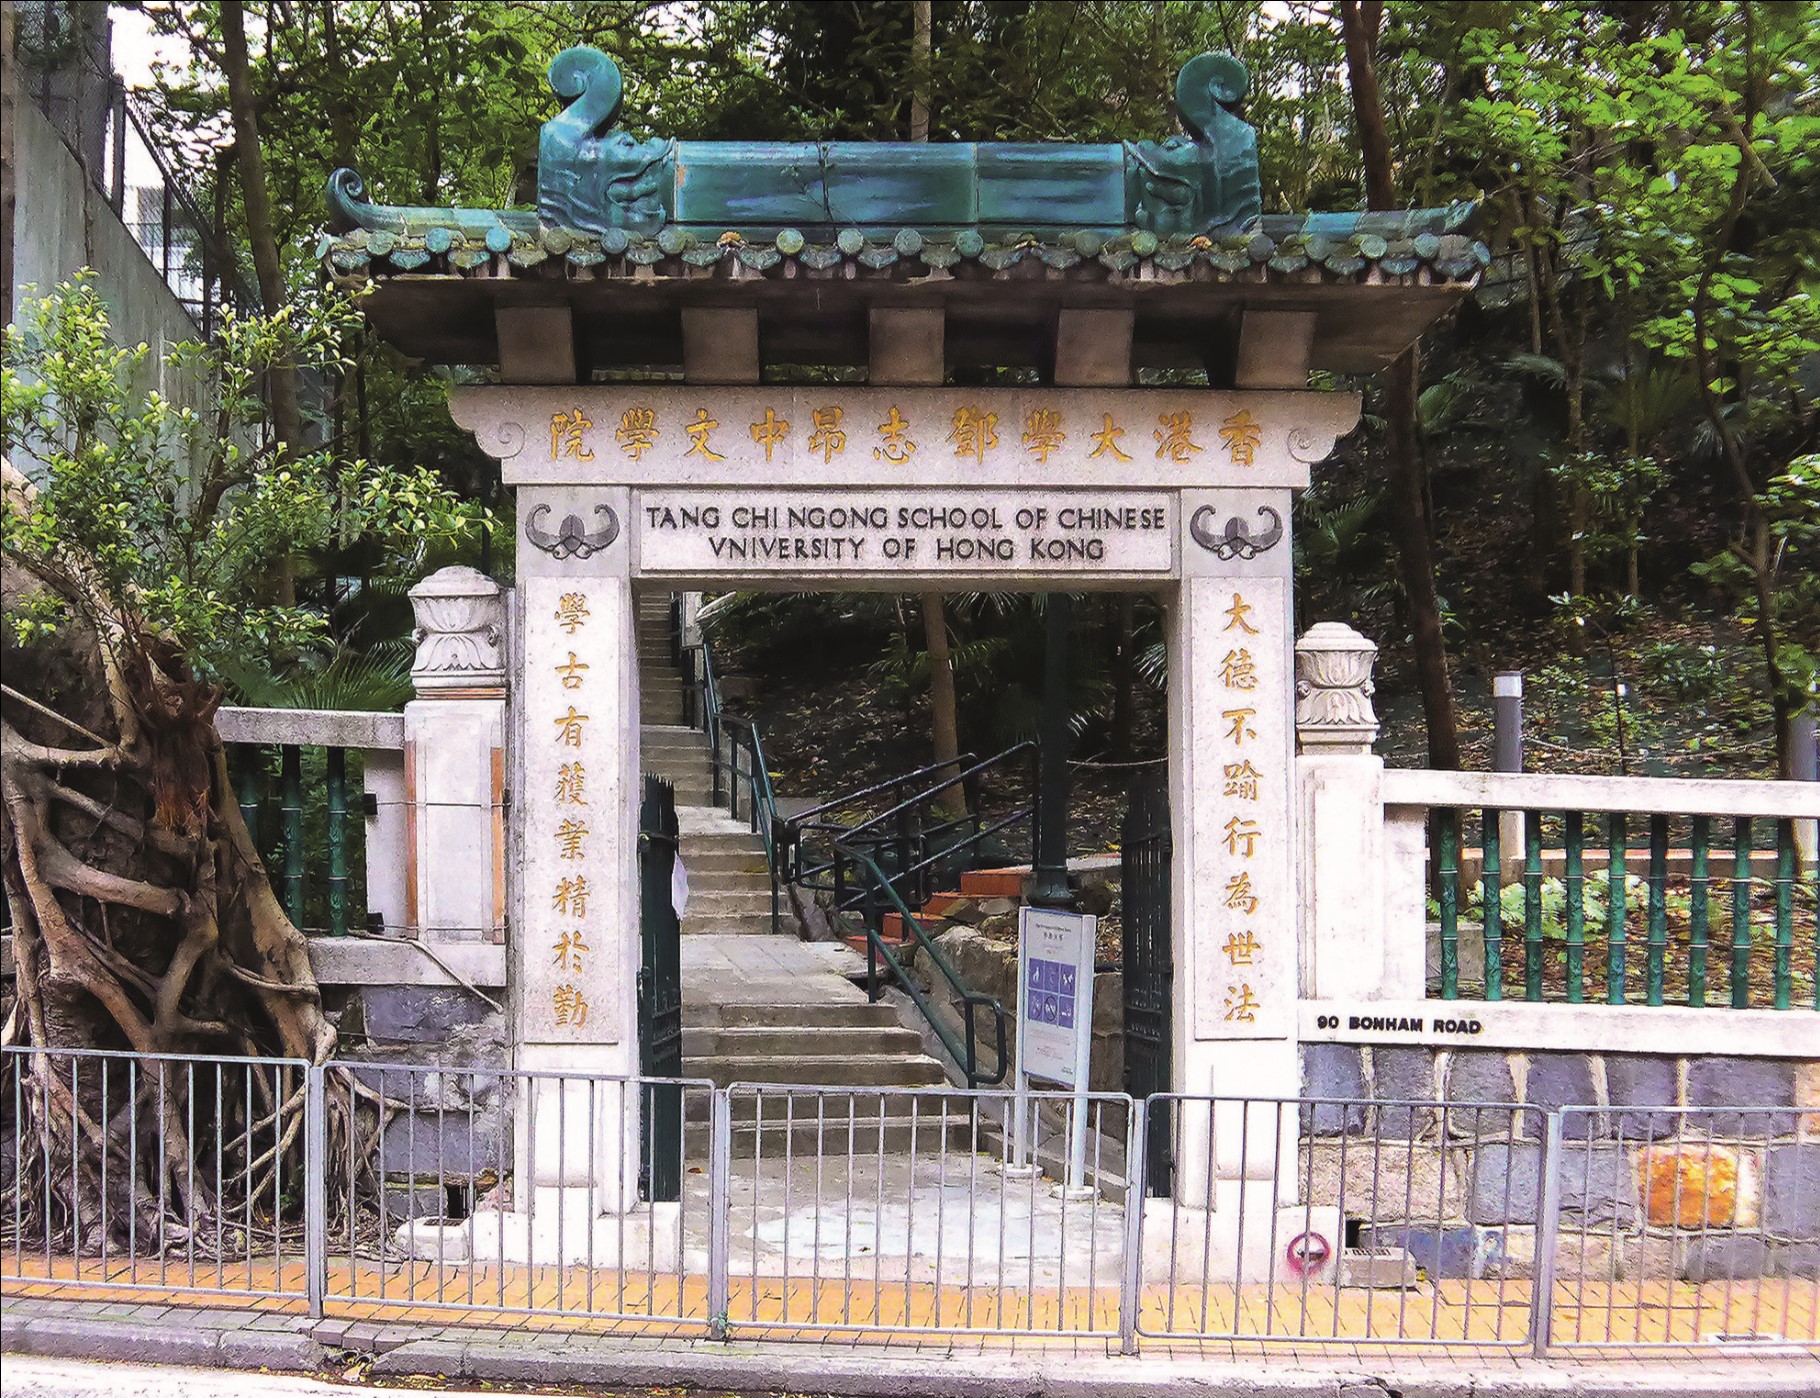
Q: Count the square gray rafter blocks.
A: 5